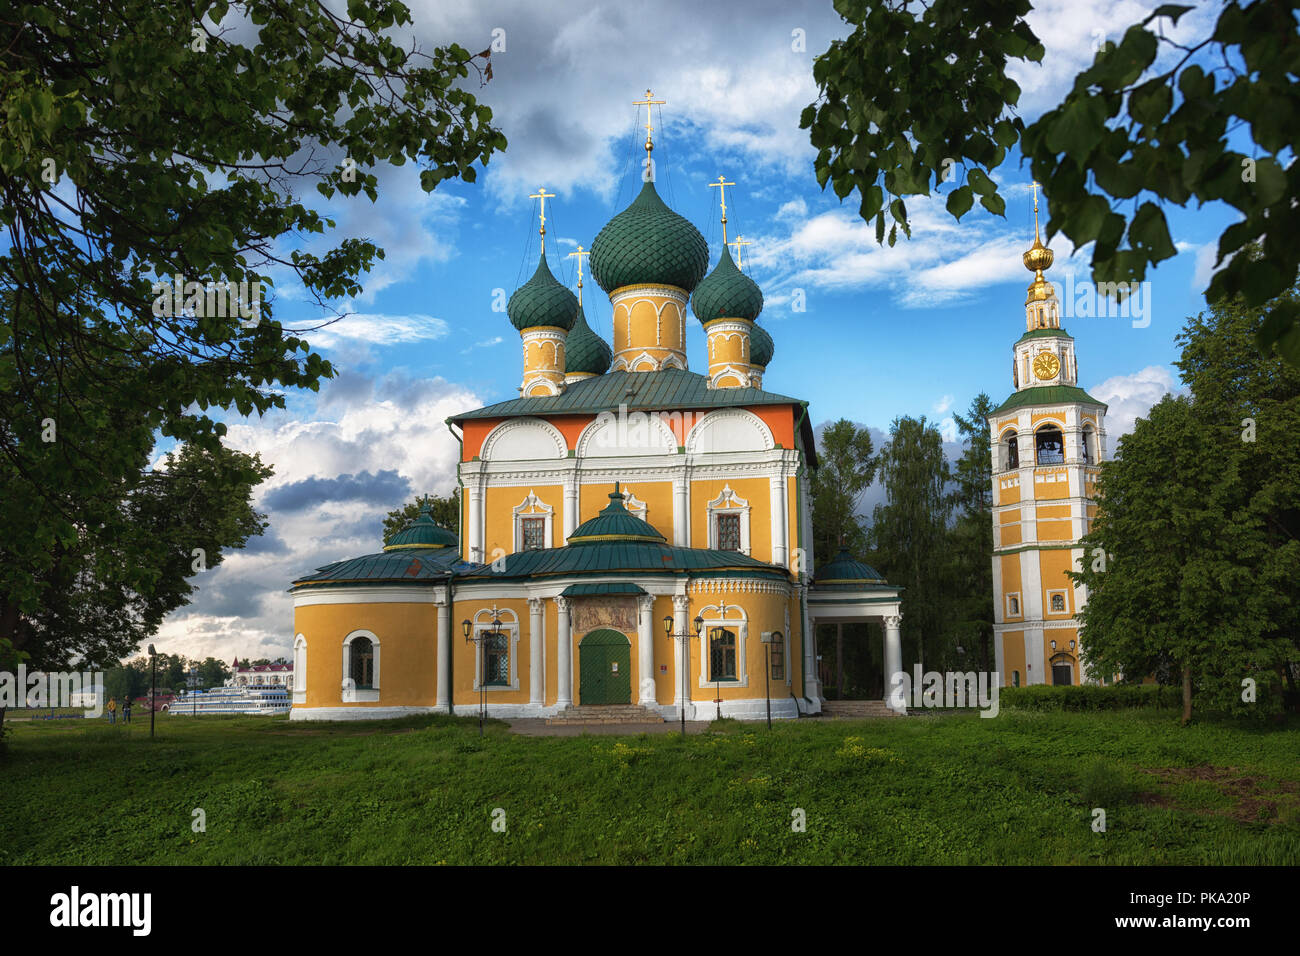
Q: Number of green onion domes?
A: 5